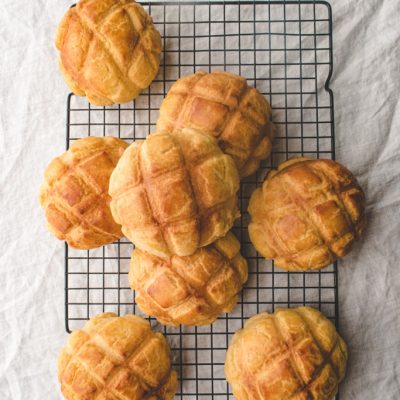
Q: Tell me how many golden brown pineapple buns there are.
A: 8